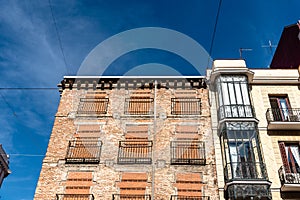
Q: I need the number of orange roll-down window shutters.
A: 9